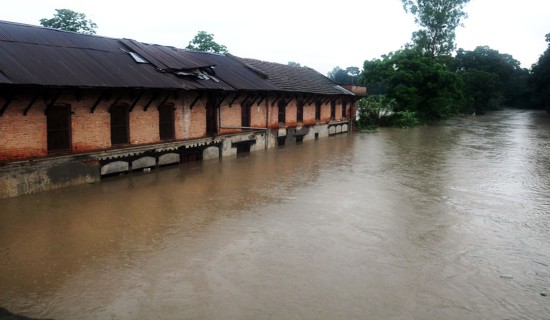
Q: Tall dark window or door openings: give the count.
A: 10